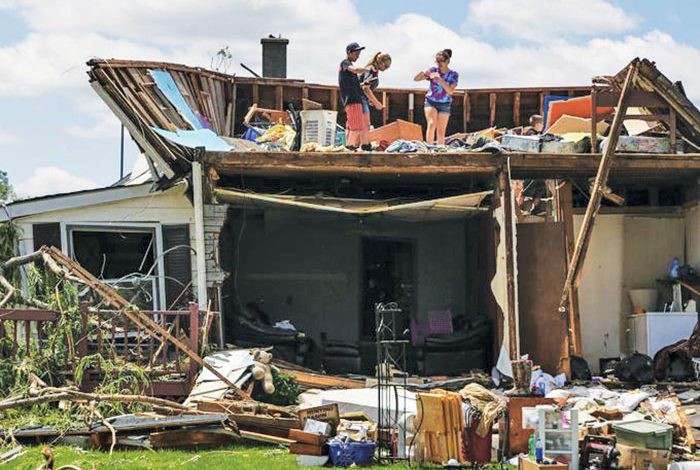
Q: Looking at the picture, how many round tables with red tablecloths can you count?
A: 0